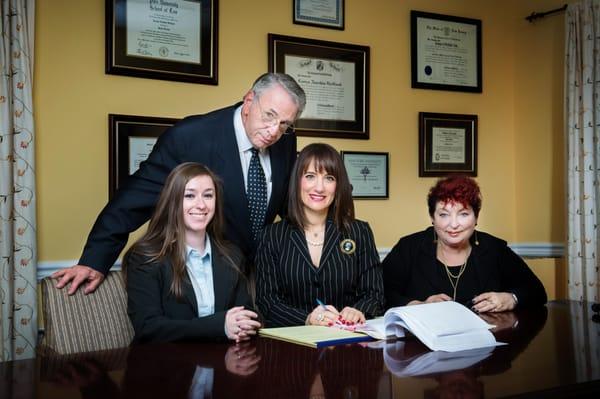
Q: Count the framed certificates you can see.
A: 7